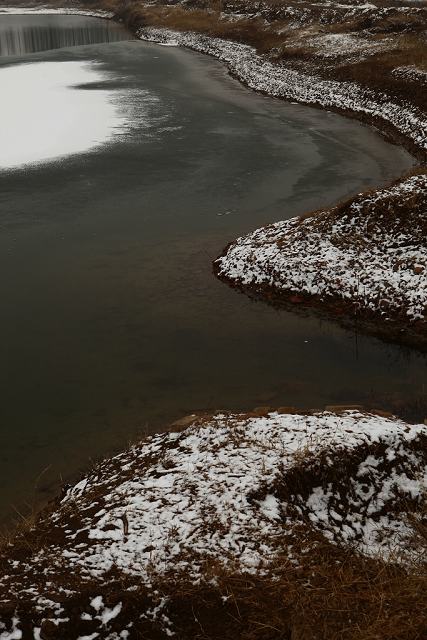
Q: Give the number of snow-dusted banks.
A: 3